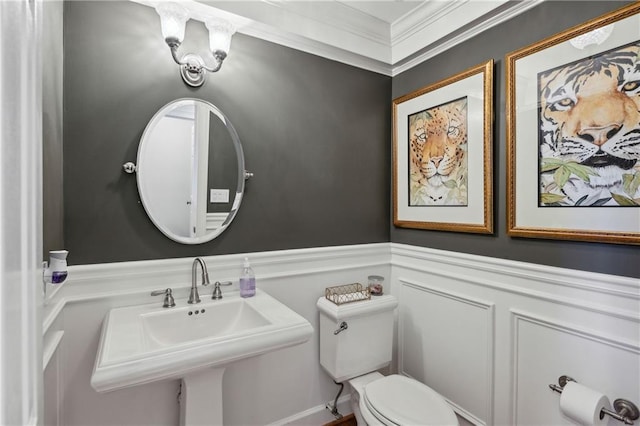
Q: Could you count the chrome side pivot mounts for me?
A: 2